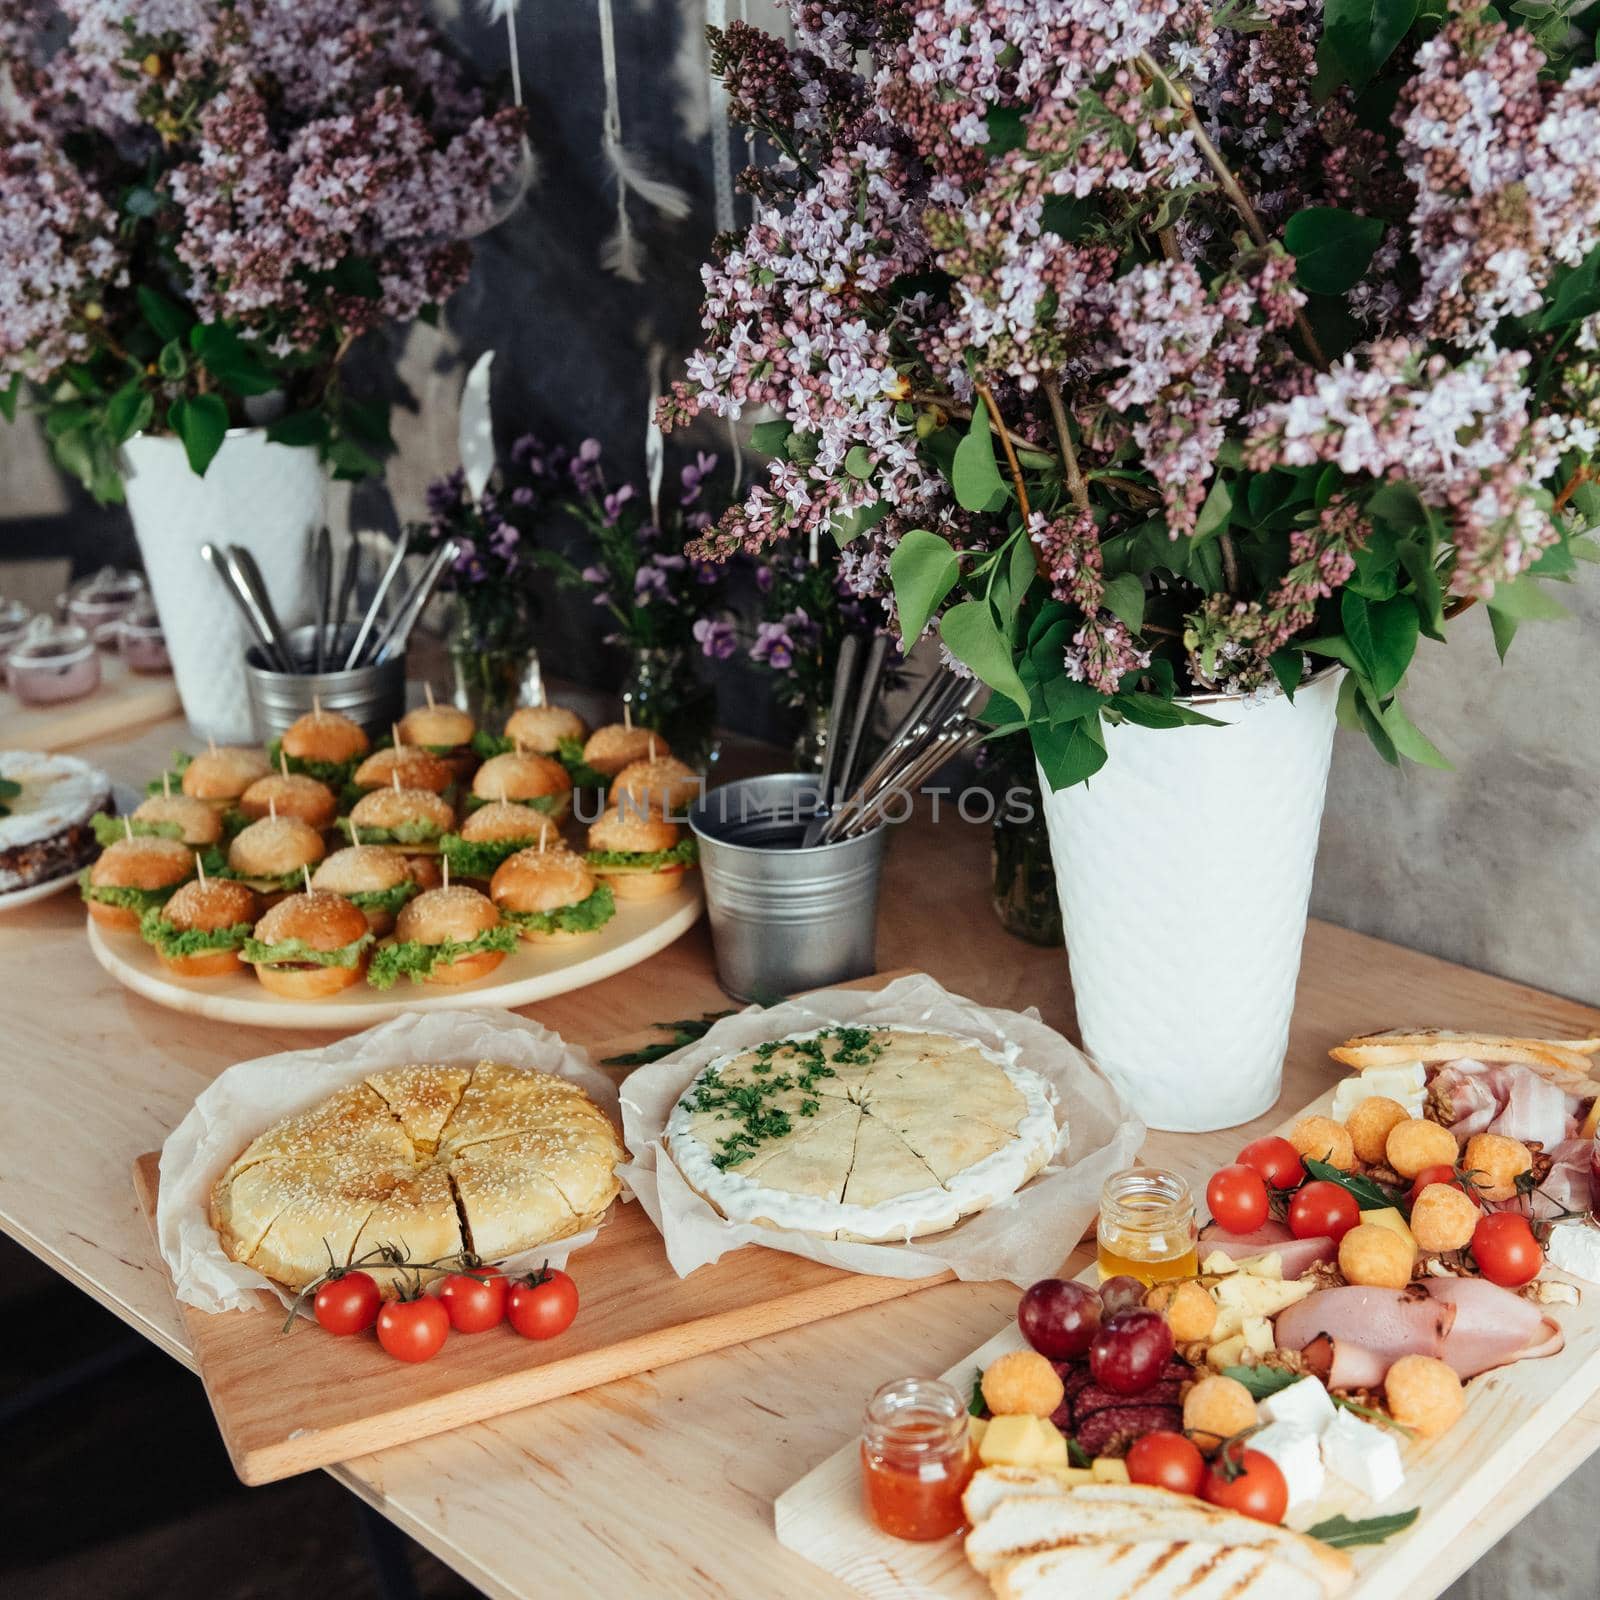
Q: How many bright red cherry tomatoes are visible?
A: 11